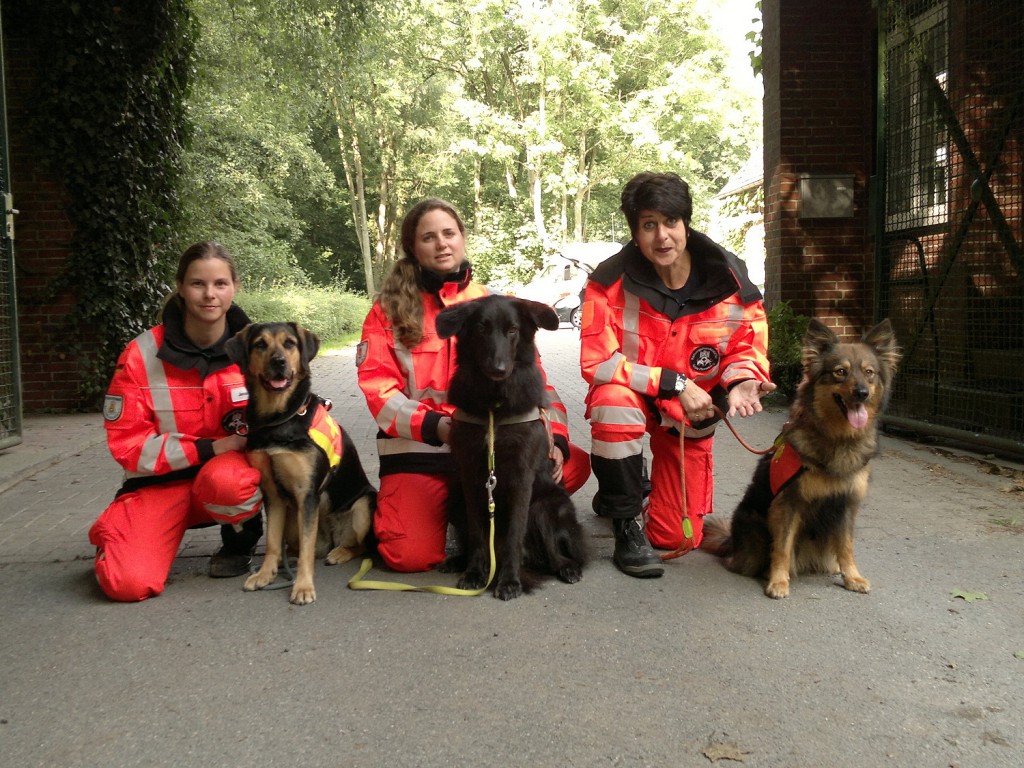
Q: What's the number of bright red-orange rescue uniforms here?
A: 3